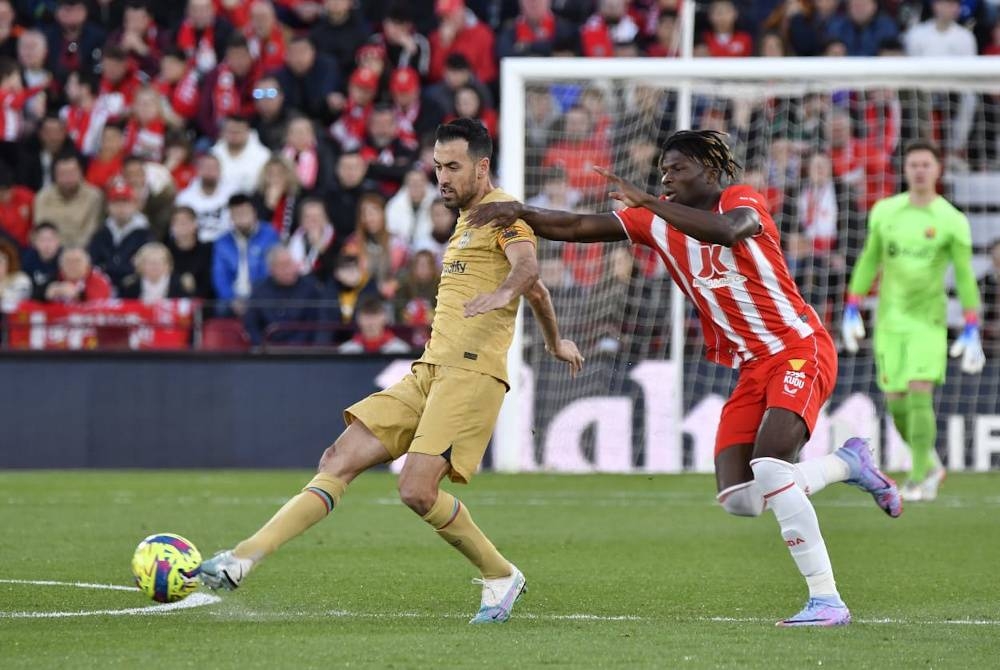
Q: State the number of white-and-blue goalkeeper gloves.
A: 2